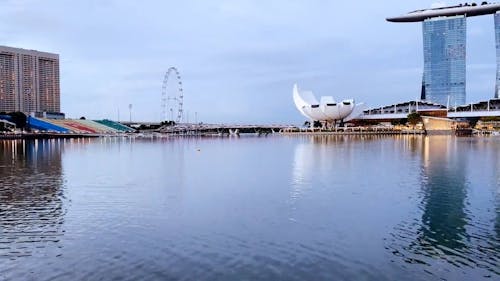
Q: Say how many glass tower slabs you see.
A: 2